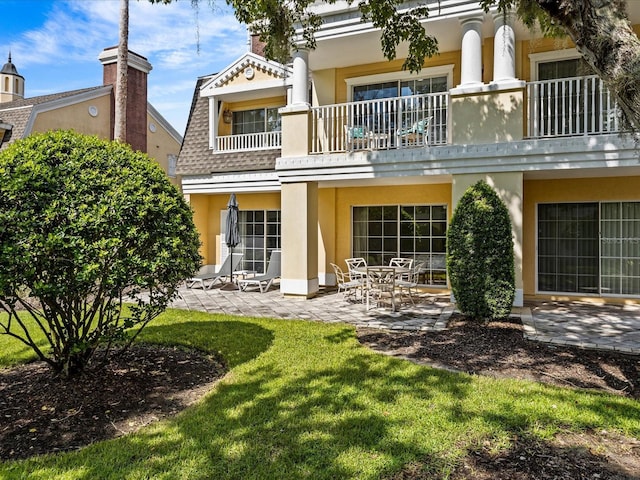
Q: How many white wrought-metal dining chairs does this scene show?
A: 5